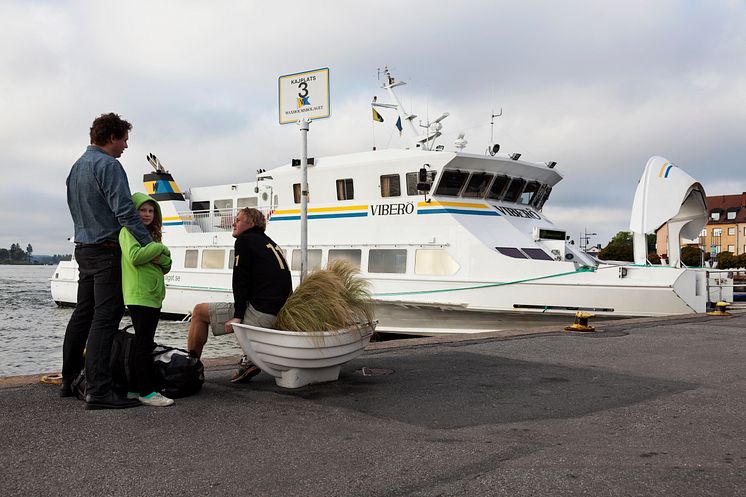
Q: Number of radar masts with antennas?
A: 1